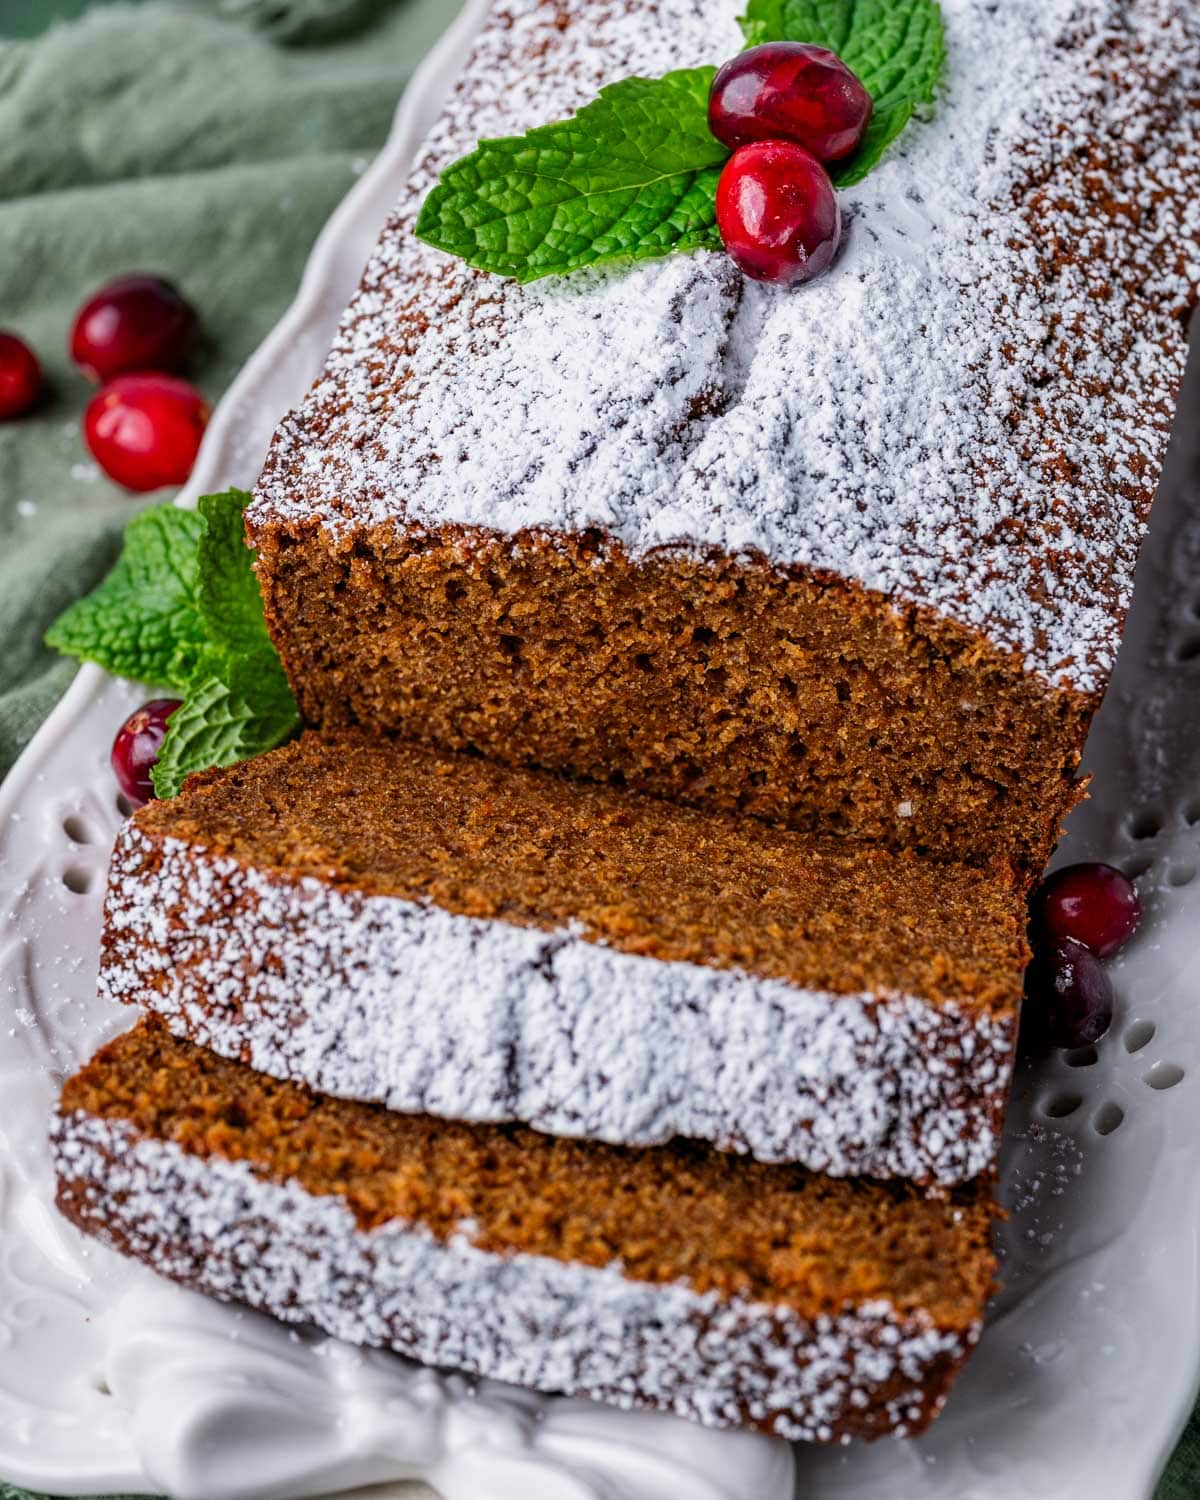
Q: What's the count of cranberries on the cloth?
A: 3